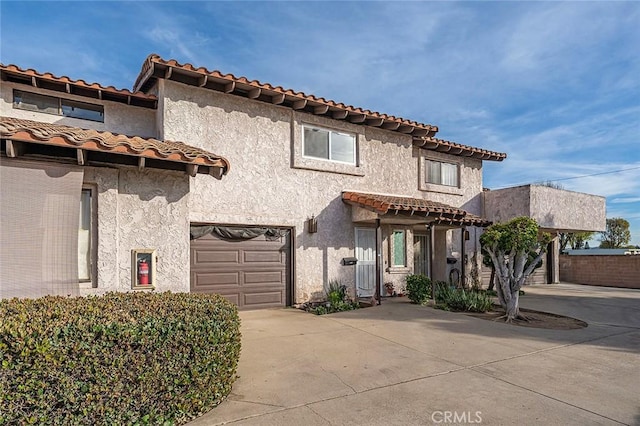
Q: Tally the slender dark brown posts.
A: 3